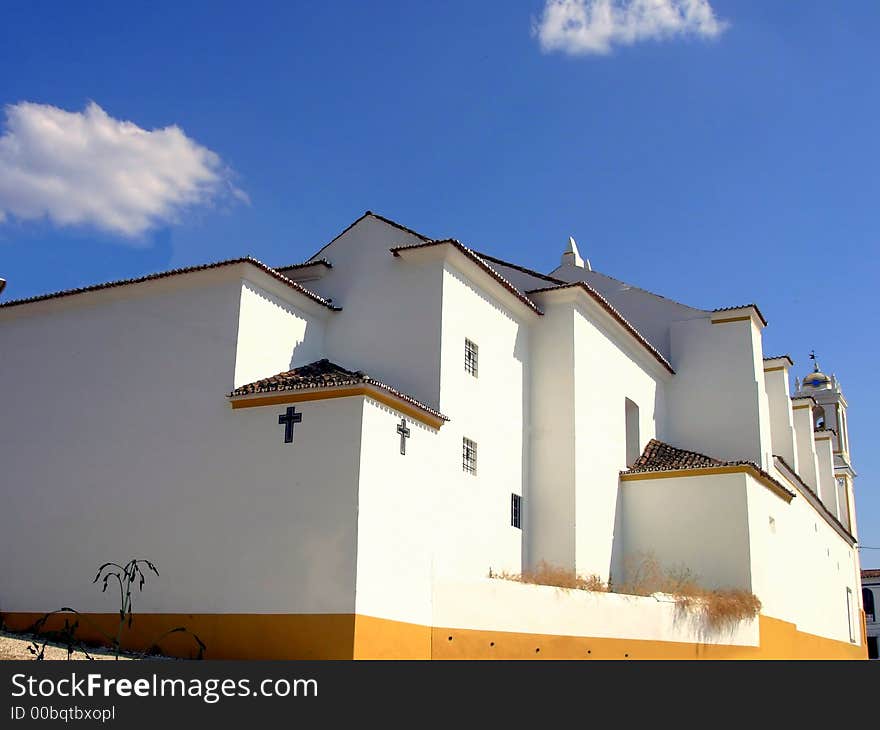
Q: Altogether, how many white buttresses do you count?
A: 4